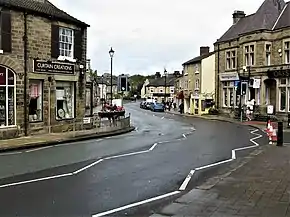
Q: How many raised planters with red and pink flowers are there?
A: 1